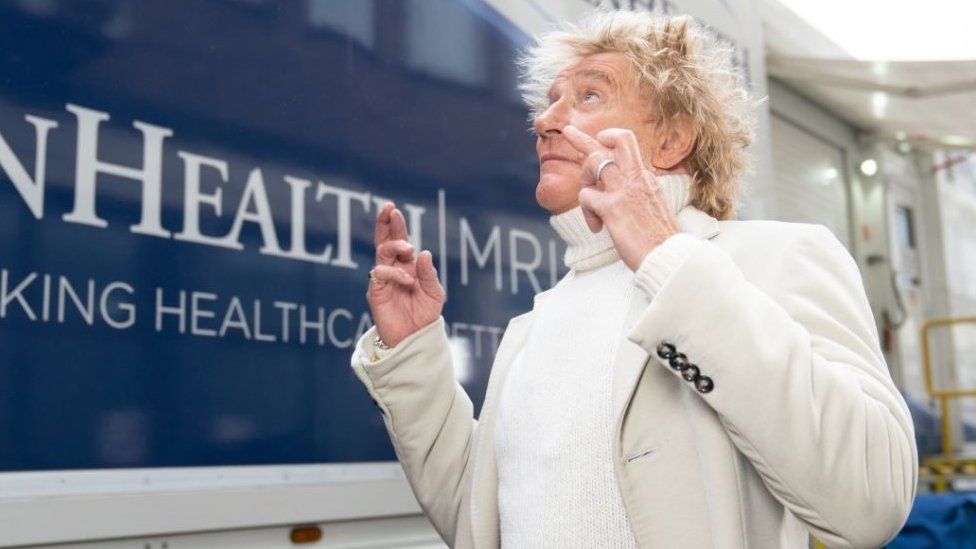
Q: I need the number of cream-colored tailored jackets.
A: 1